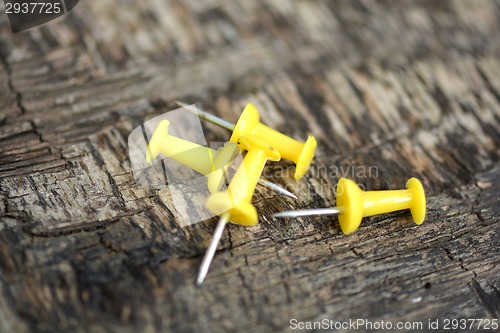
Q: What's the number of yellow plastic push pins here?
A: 4